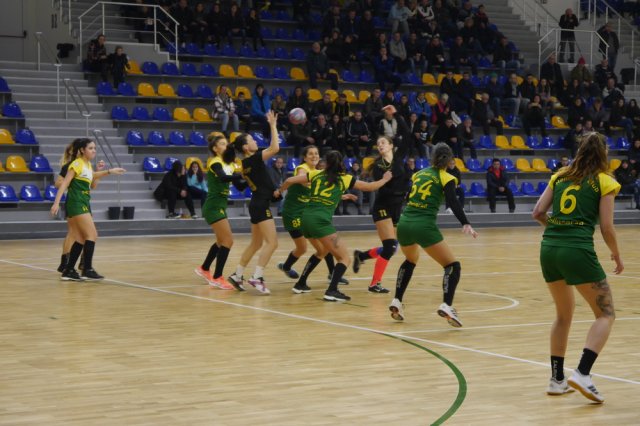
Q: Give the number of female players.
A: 9